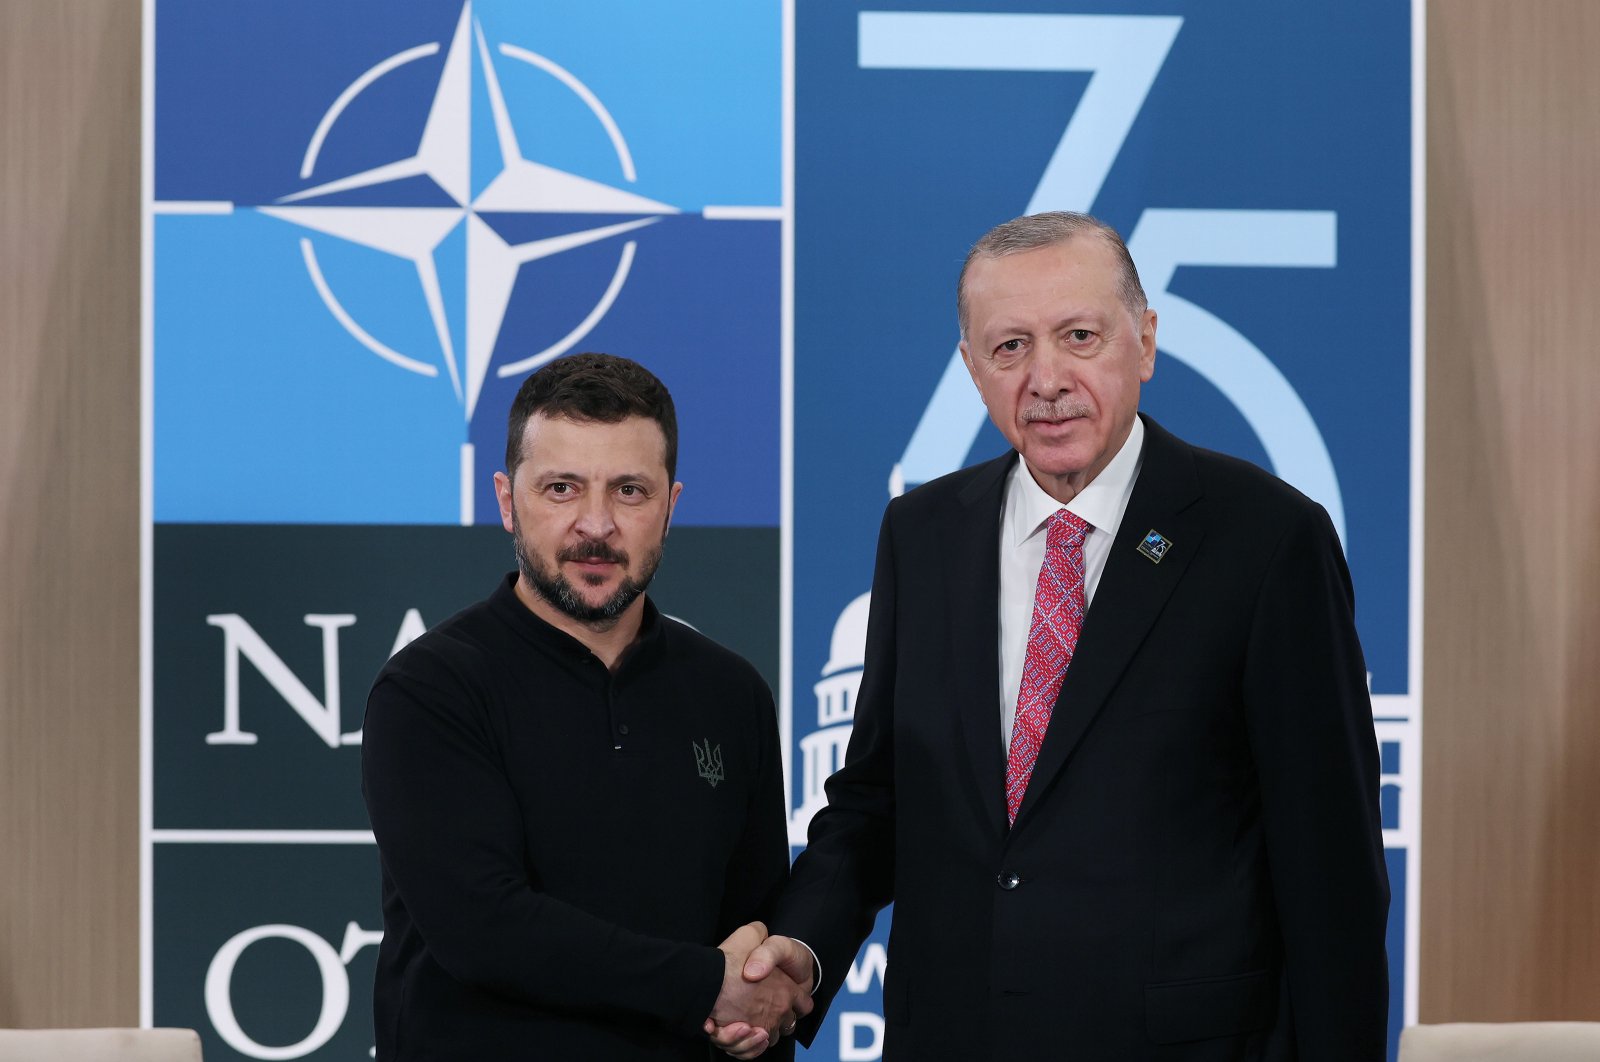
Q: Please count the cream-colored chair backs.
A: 2